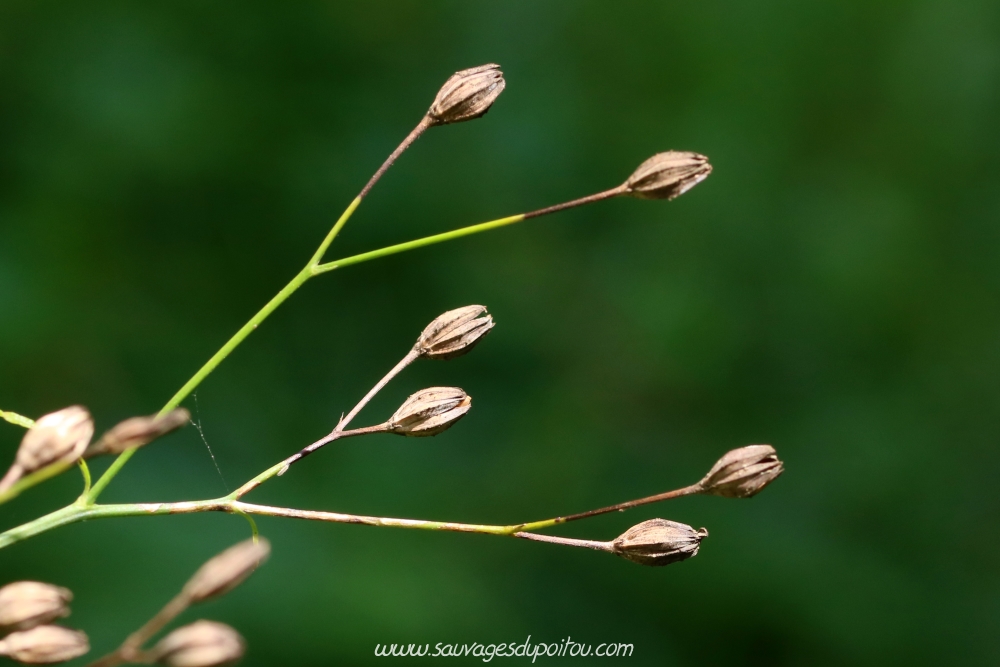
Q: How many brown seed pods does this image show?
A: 12